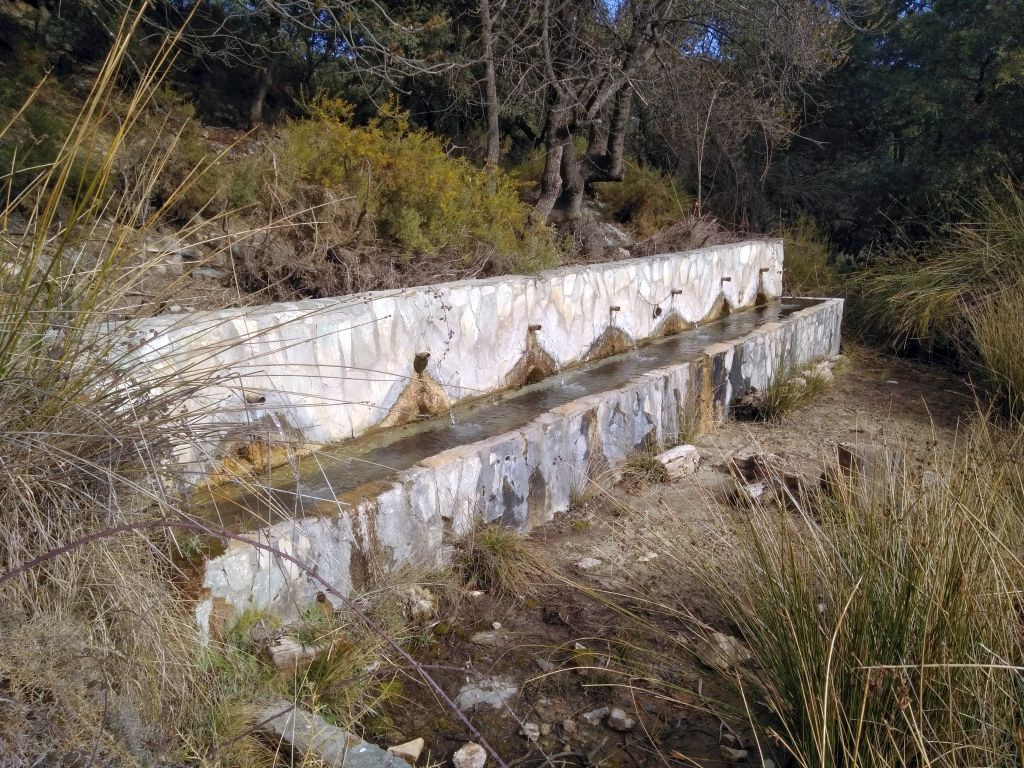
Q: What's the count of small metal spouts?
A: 7